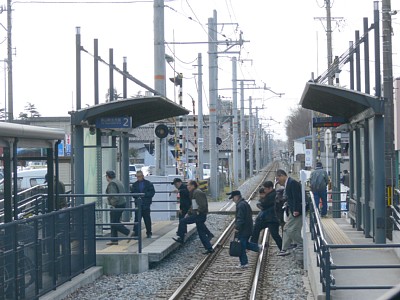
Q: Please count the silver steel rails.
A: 2